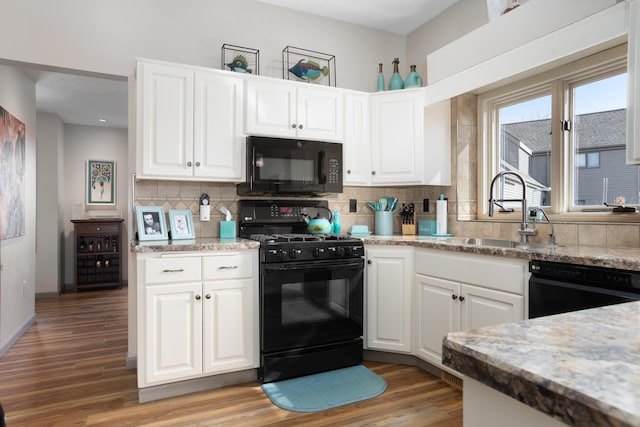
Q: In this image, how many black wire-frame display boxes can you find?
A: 2